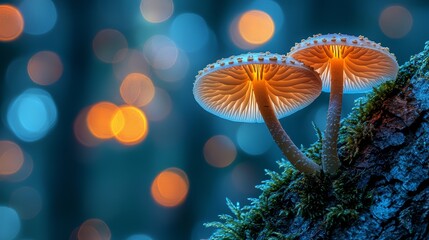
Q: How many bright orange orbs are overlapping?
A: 2